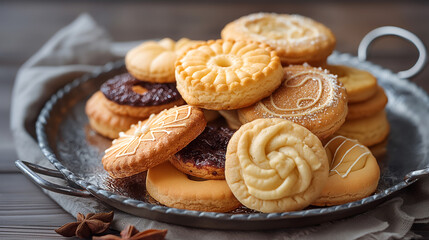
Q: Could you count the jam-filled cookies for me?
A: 2